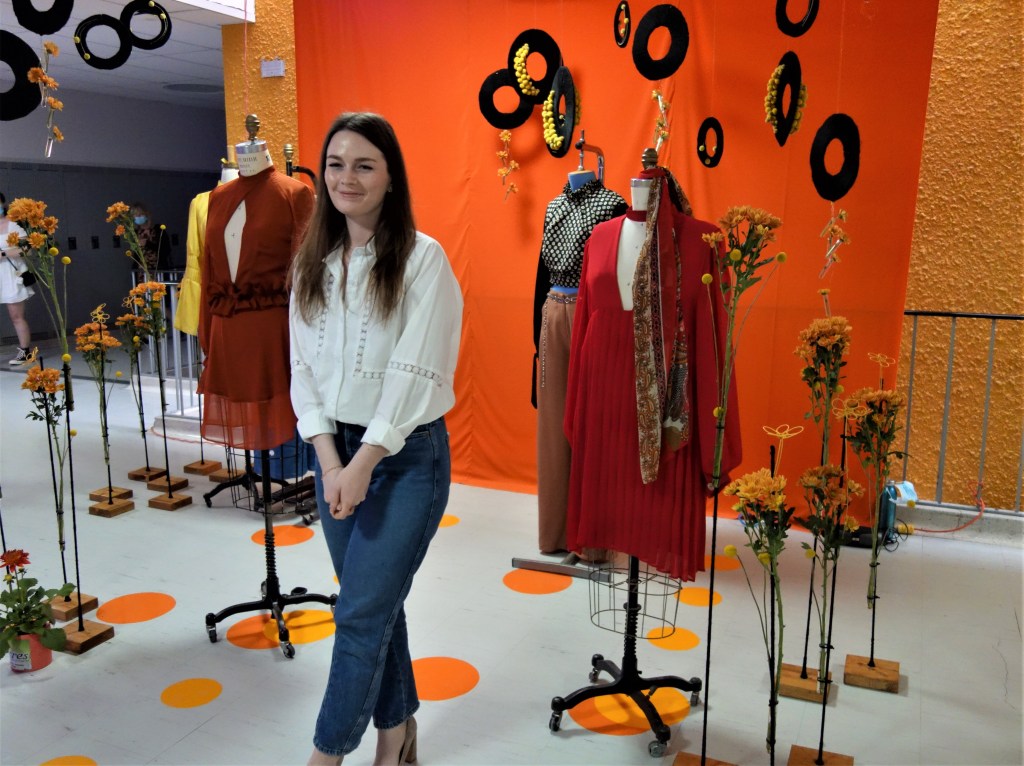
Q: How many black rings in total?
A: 13